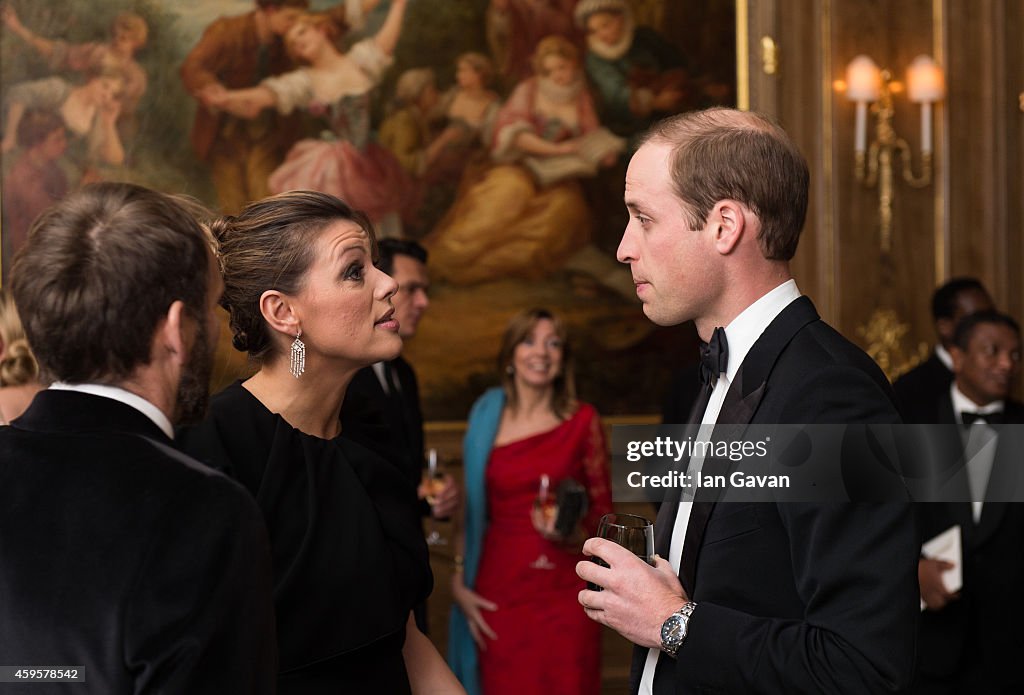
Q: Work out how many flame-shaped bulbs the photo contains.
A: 2